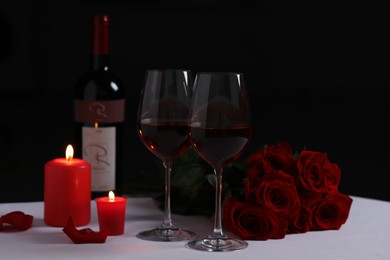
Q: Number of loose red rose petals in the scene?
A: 2